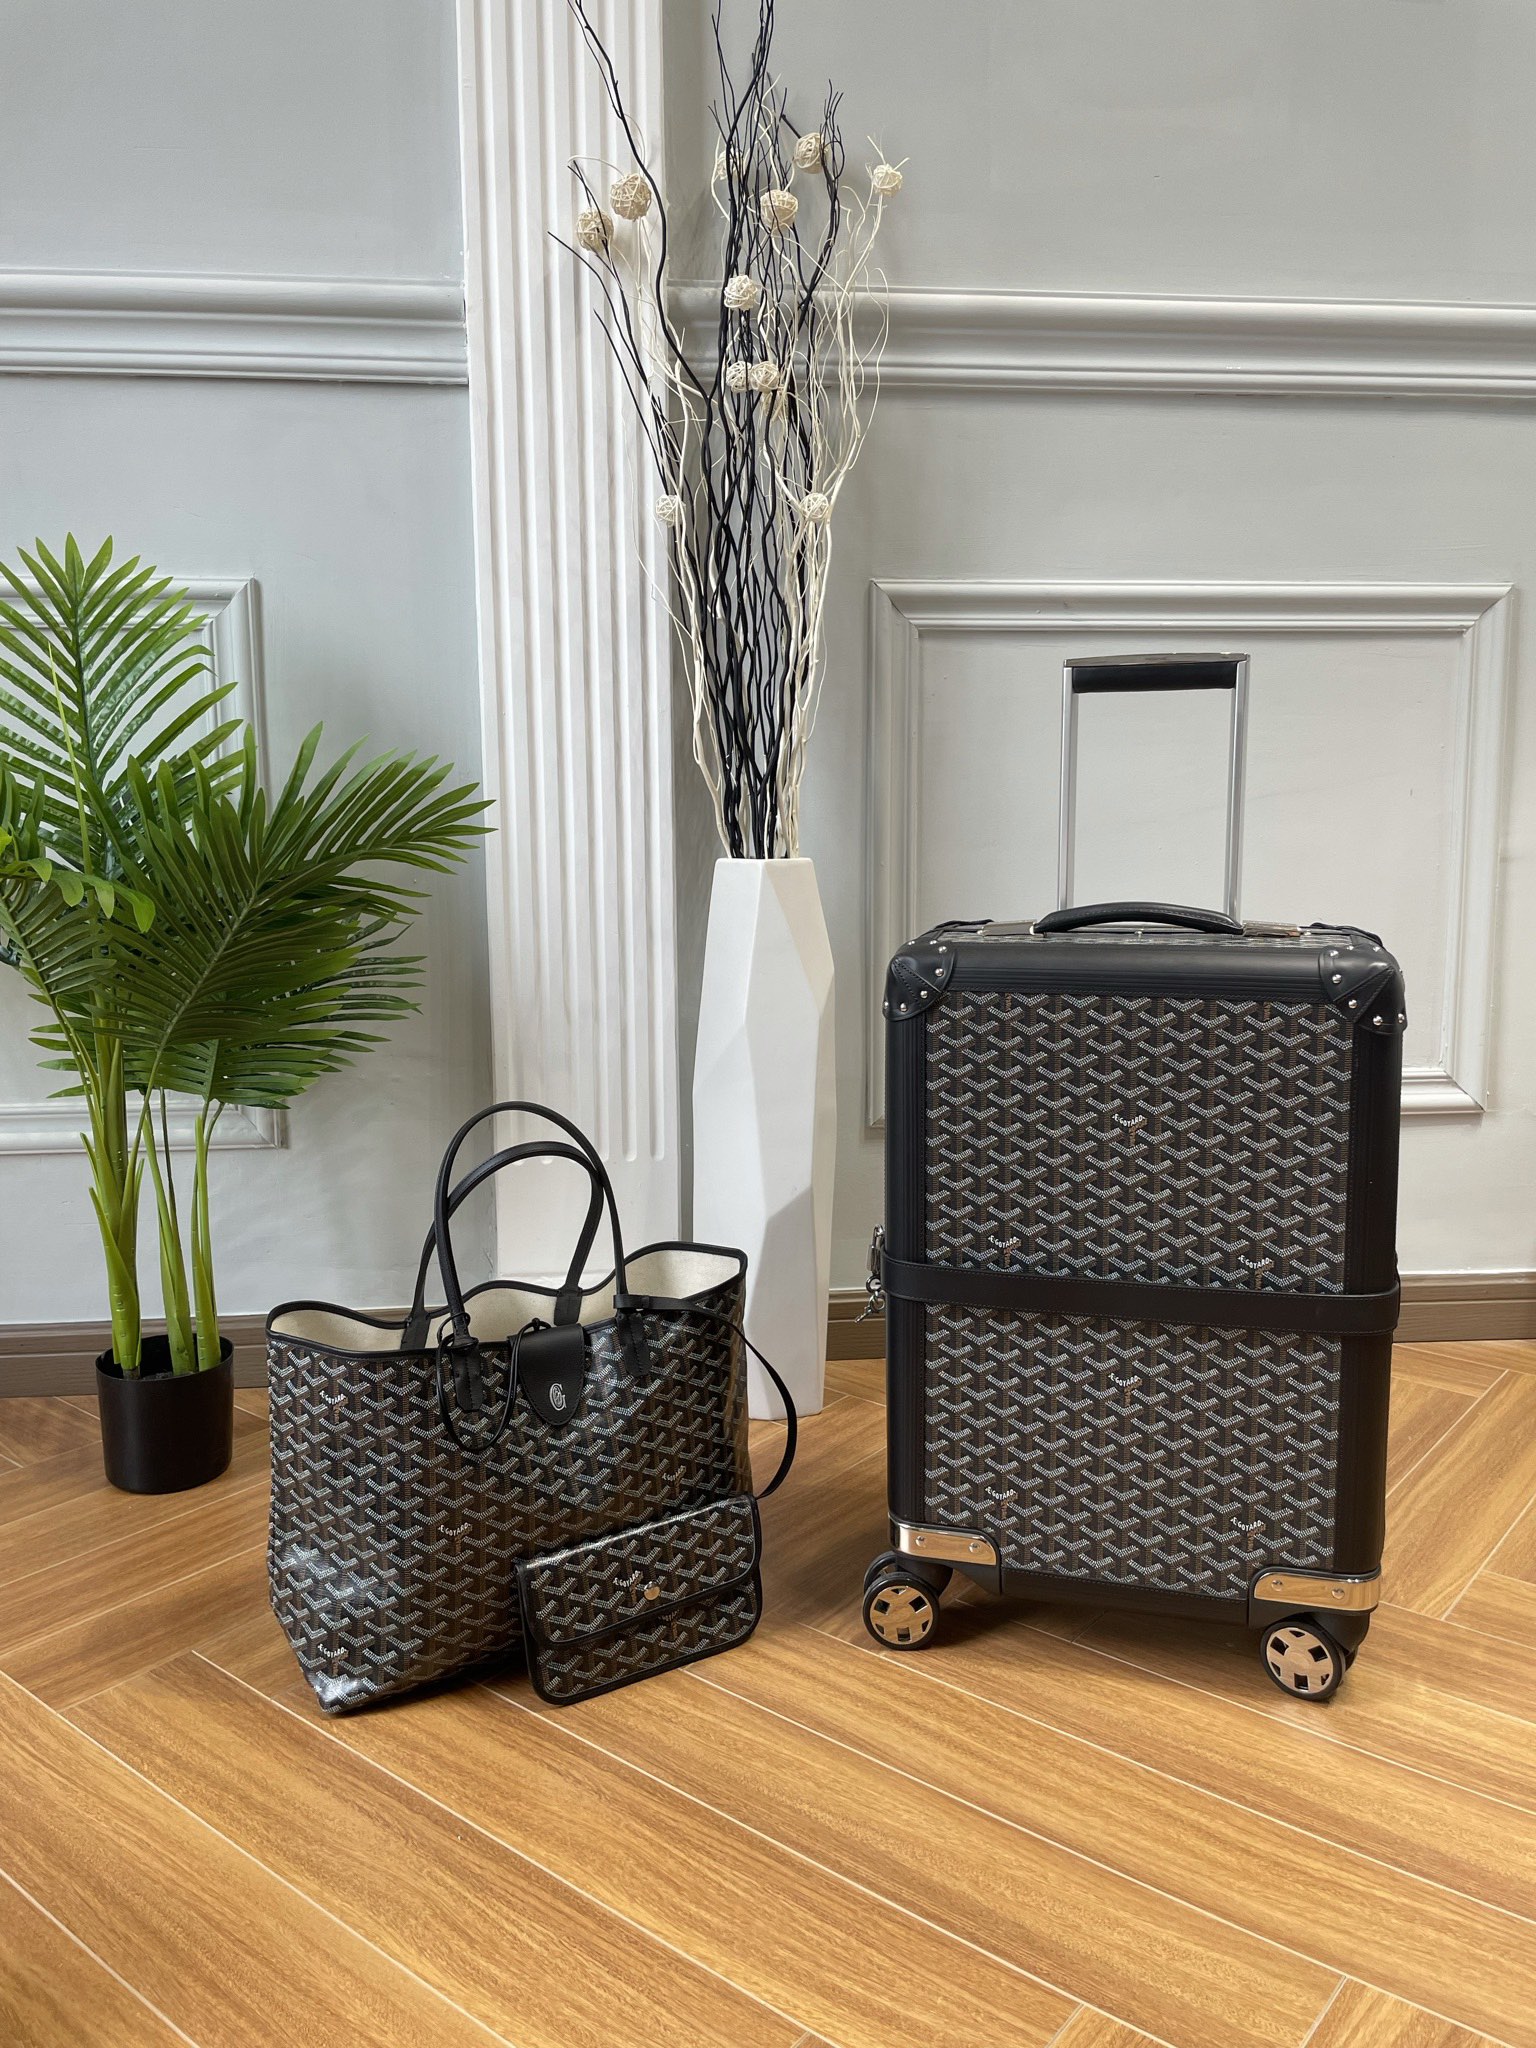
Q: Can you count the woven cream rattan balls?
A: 11